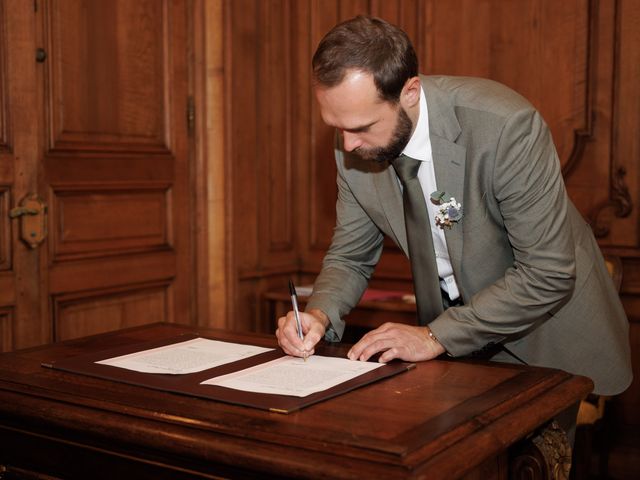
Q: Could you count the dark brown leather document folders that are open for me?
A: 1